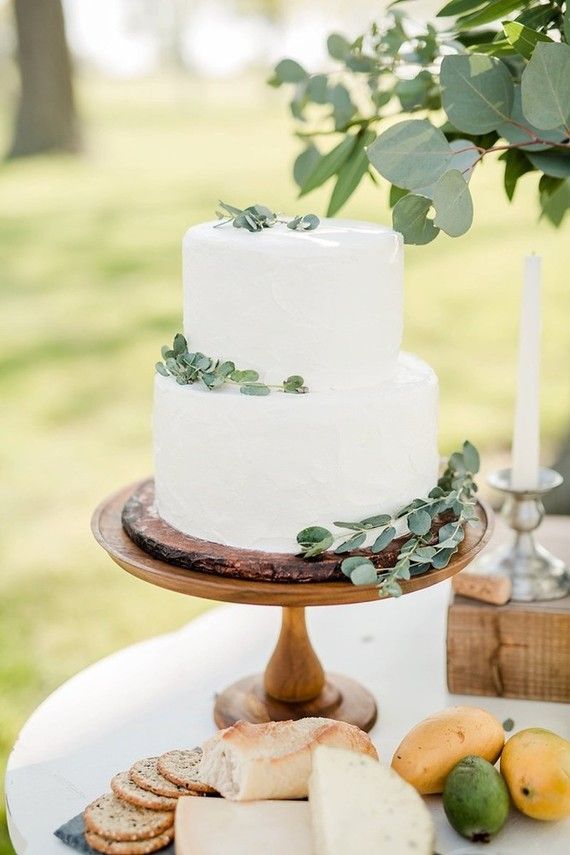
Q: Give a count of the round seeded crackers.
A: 5